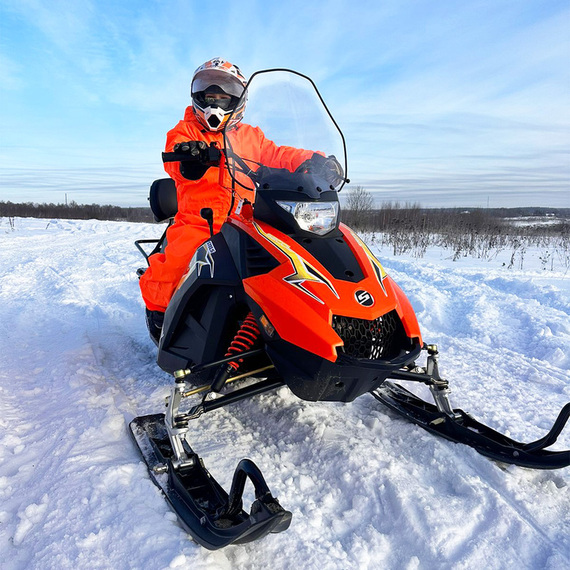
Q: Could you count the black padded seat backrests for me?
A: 1